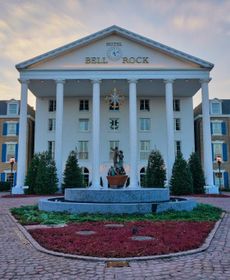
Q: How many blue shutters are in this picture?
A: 12